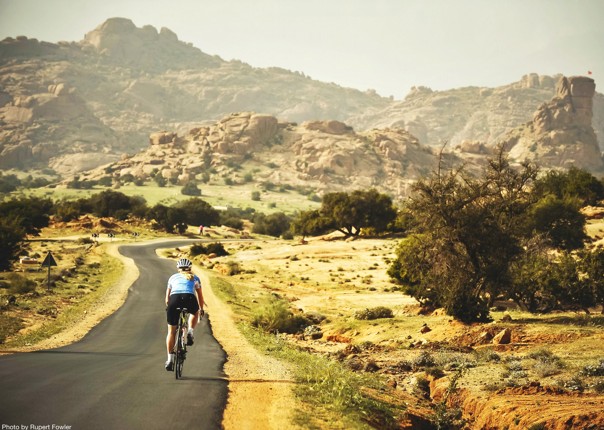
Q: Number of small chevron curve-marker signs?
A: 3